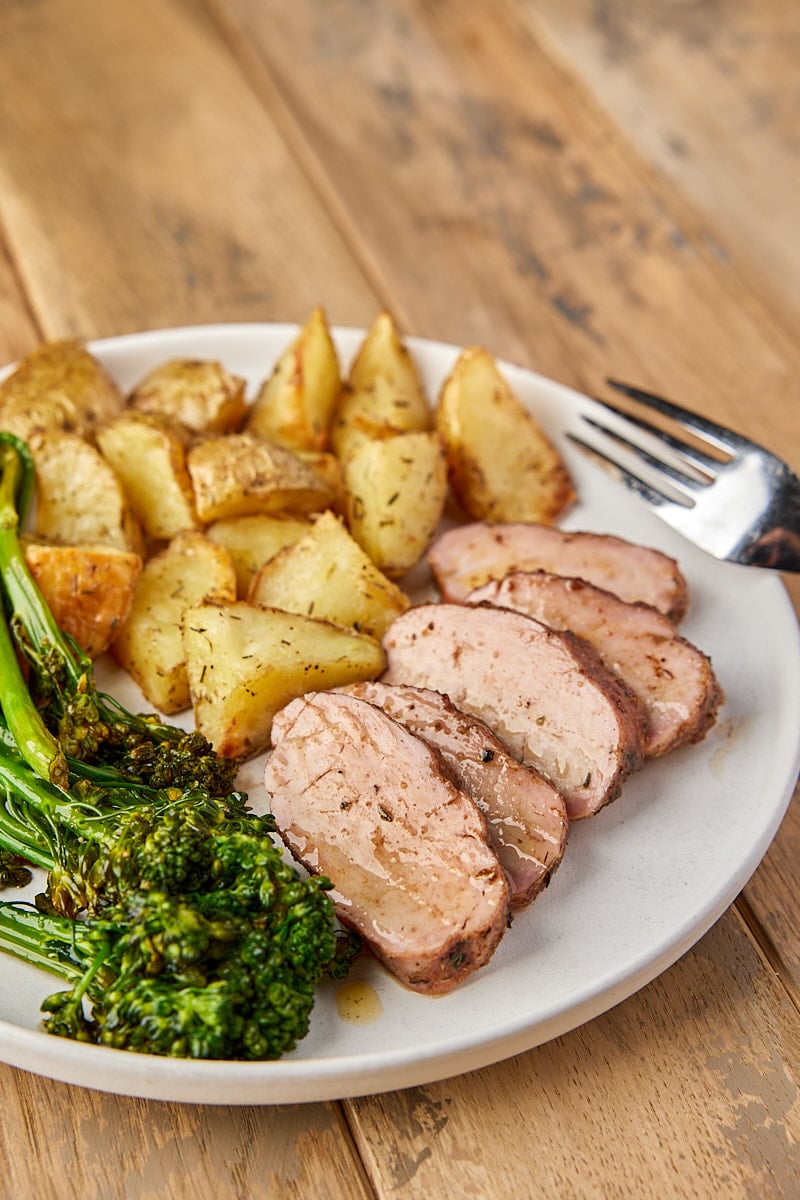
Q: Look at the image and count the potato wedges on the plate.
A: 15